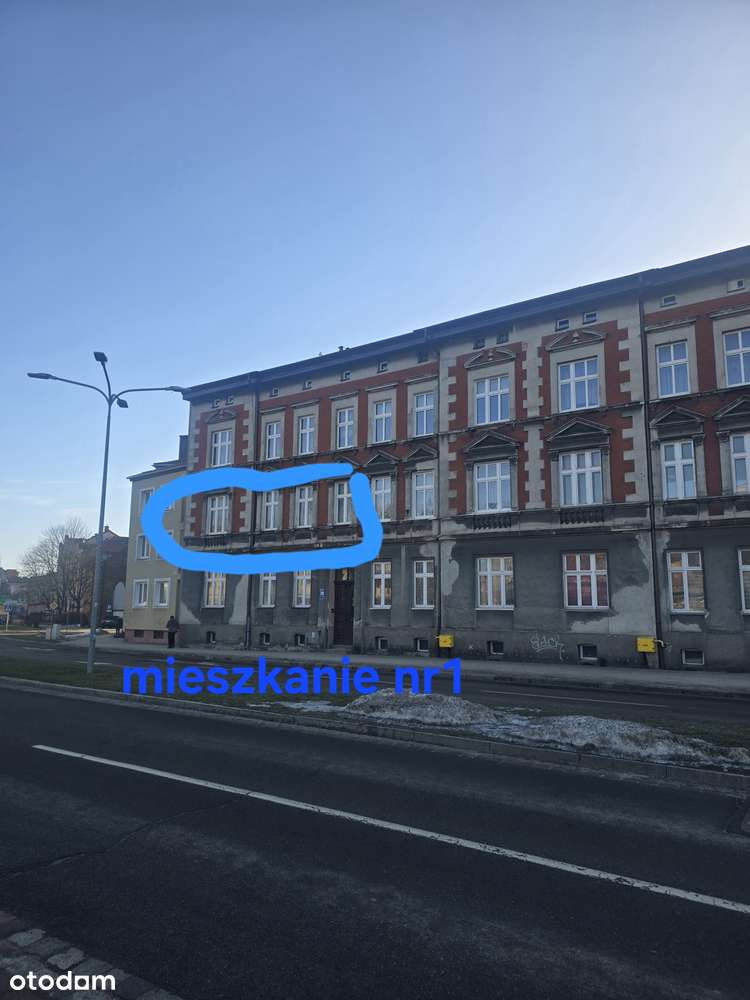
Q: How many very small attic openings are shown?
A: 13